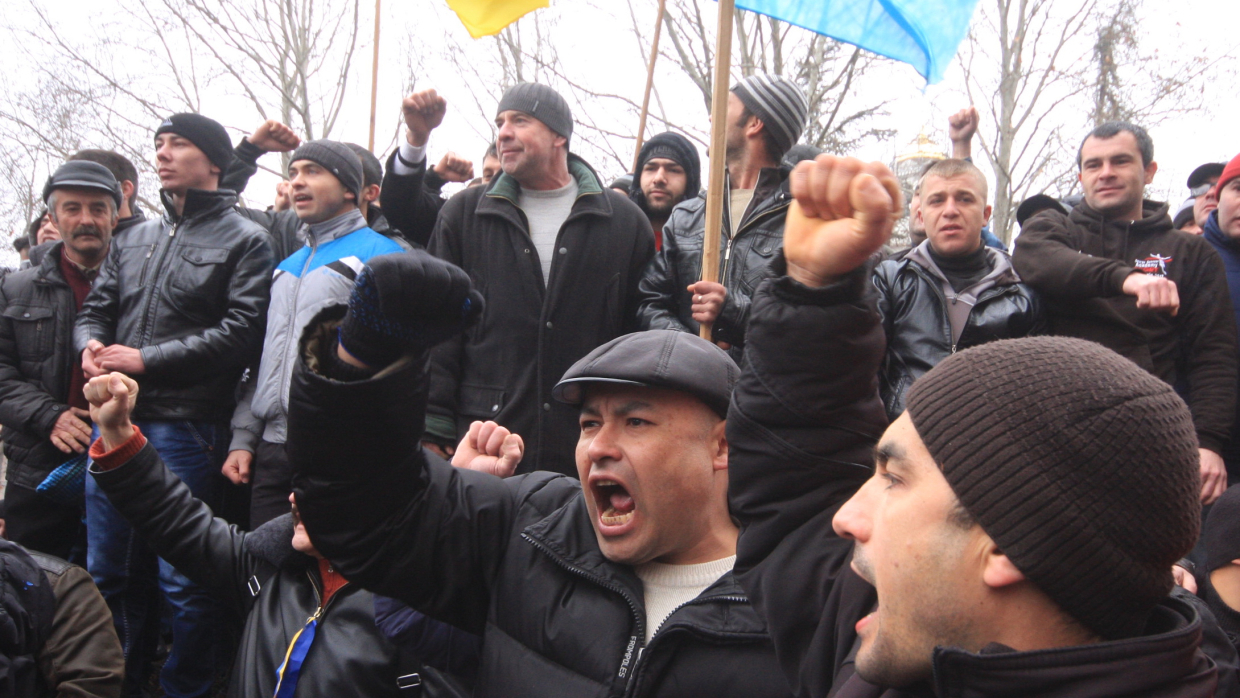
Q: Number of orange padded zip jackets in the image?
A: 0